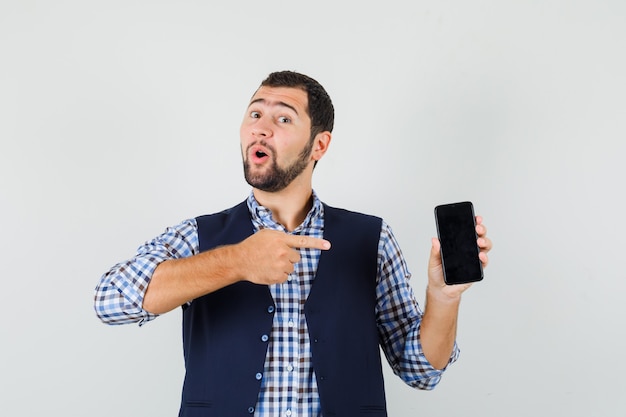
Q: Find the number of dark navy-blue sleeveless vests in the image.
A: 1